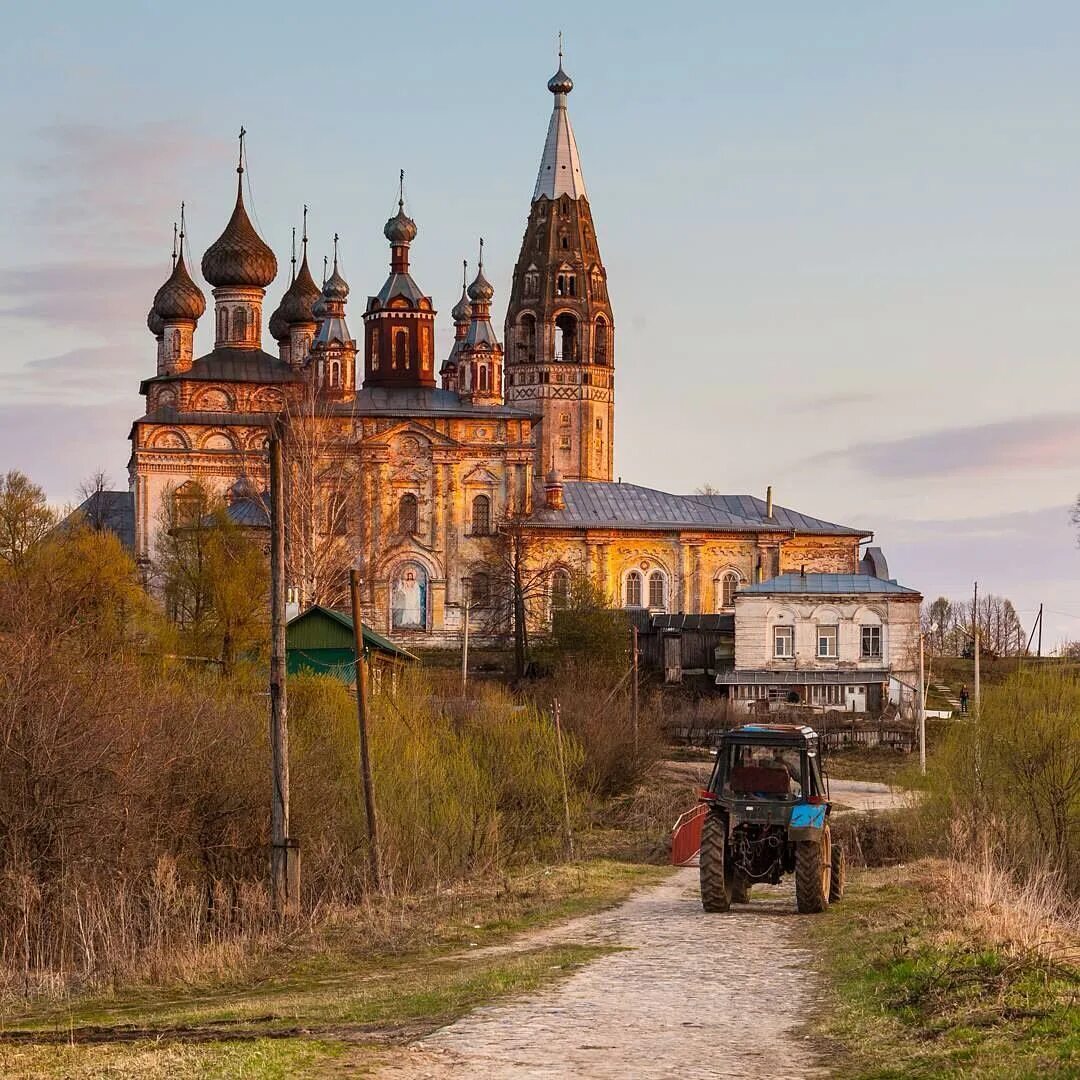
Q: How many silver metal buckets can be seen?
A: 0